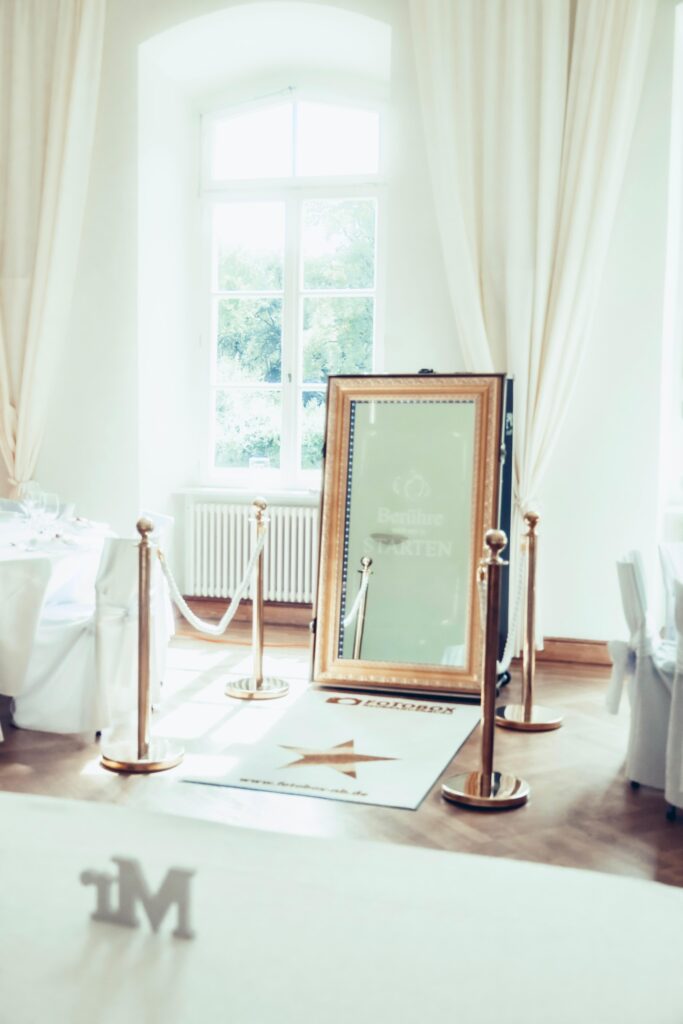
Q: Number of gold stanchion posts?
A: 4